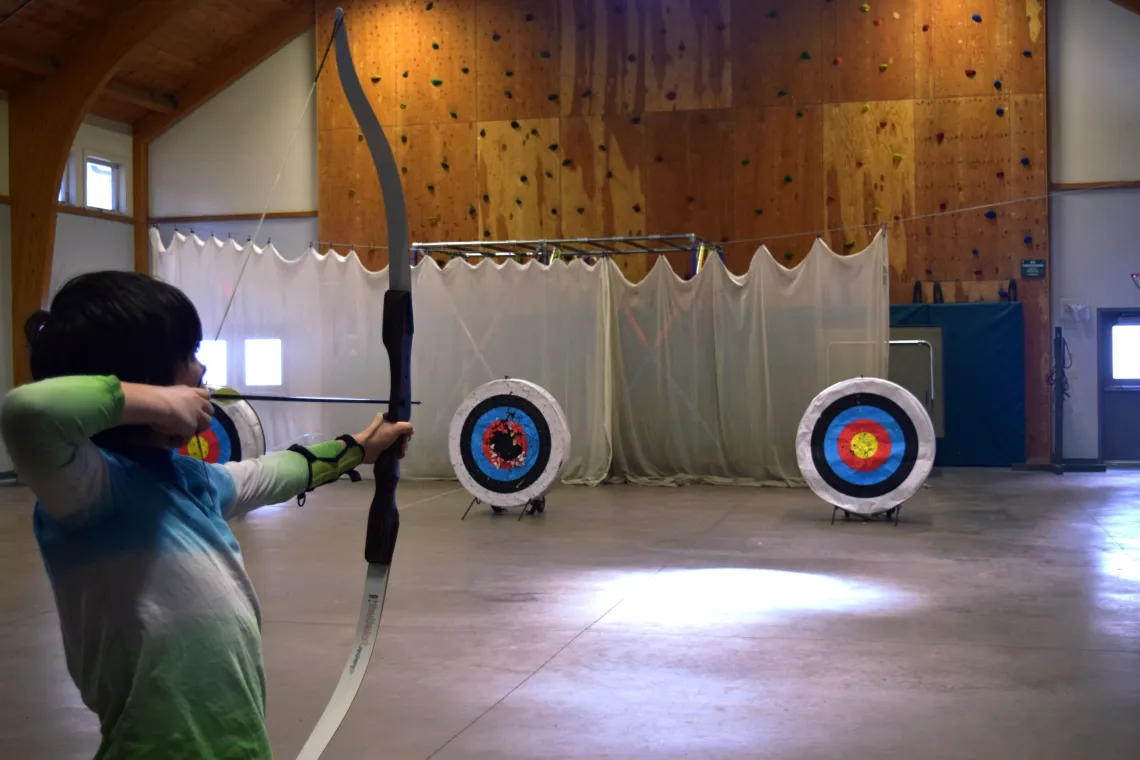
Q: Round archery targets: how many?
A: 3